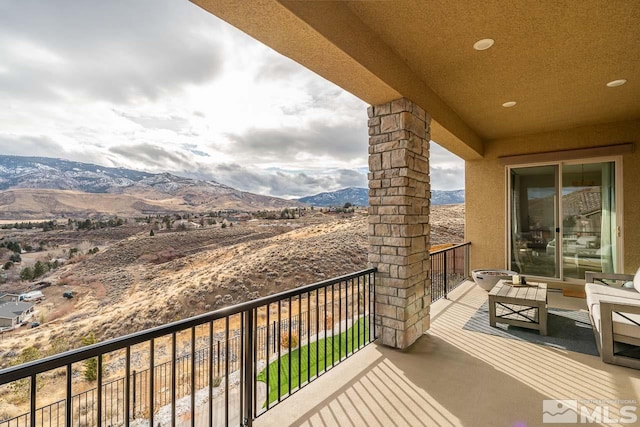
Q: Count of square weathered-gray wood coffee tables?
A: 1